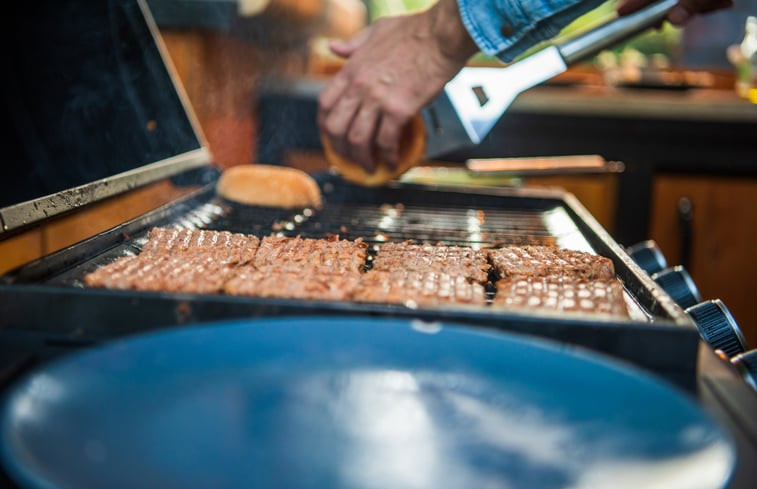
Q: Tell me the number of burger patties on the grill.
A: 8